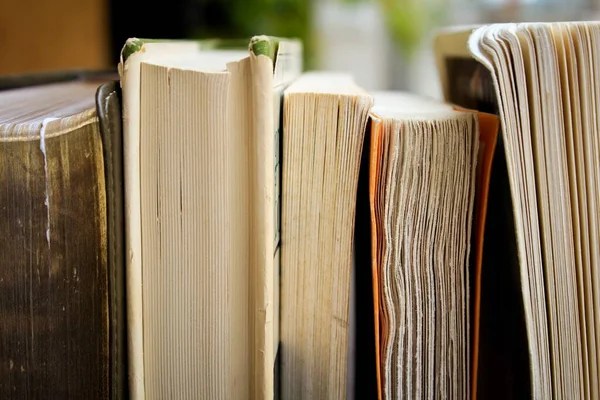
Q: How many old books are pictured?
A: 5